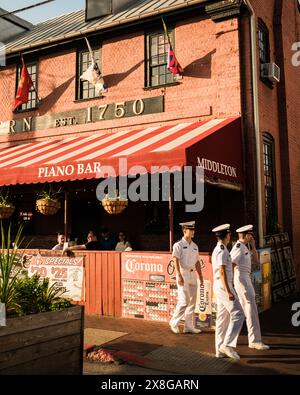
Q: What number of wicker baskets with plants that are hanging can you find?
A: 3